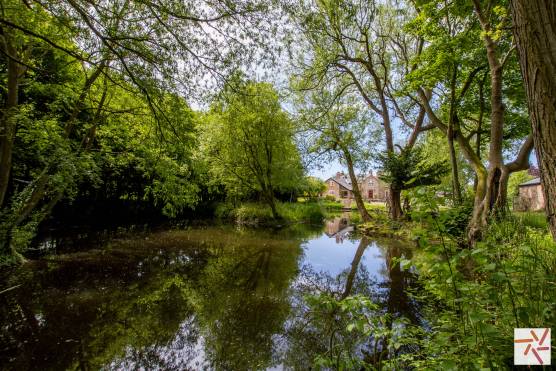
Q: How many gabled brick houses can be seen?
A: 2